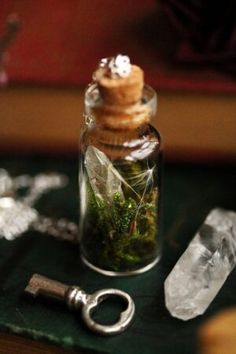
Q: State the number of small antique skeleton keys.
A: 1